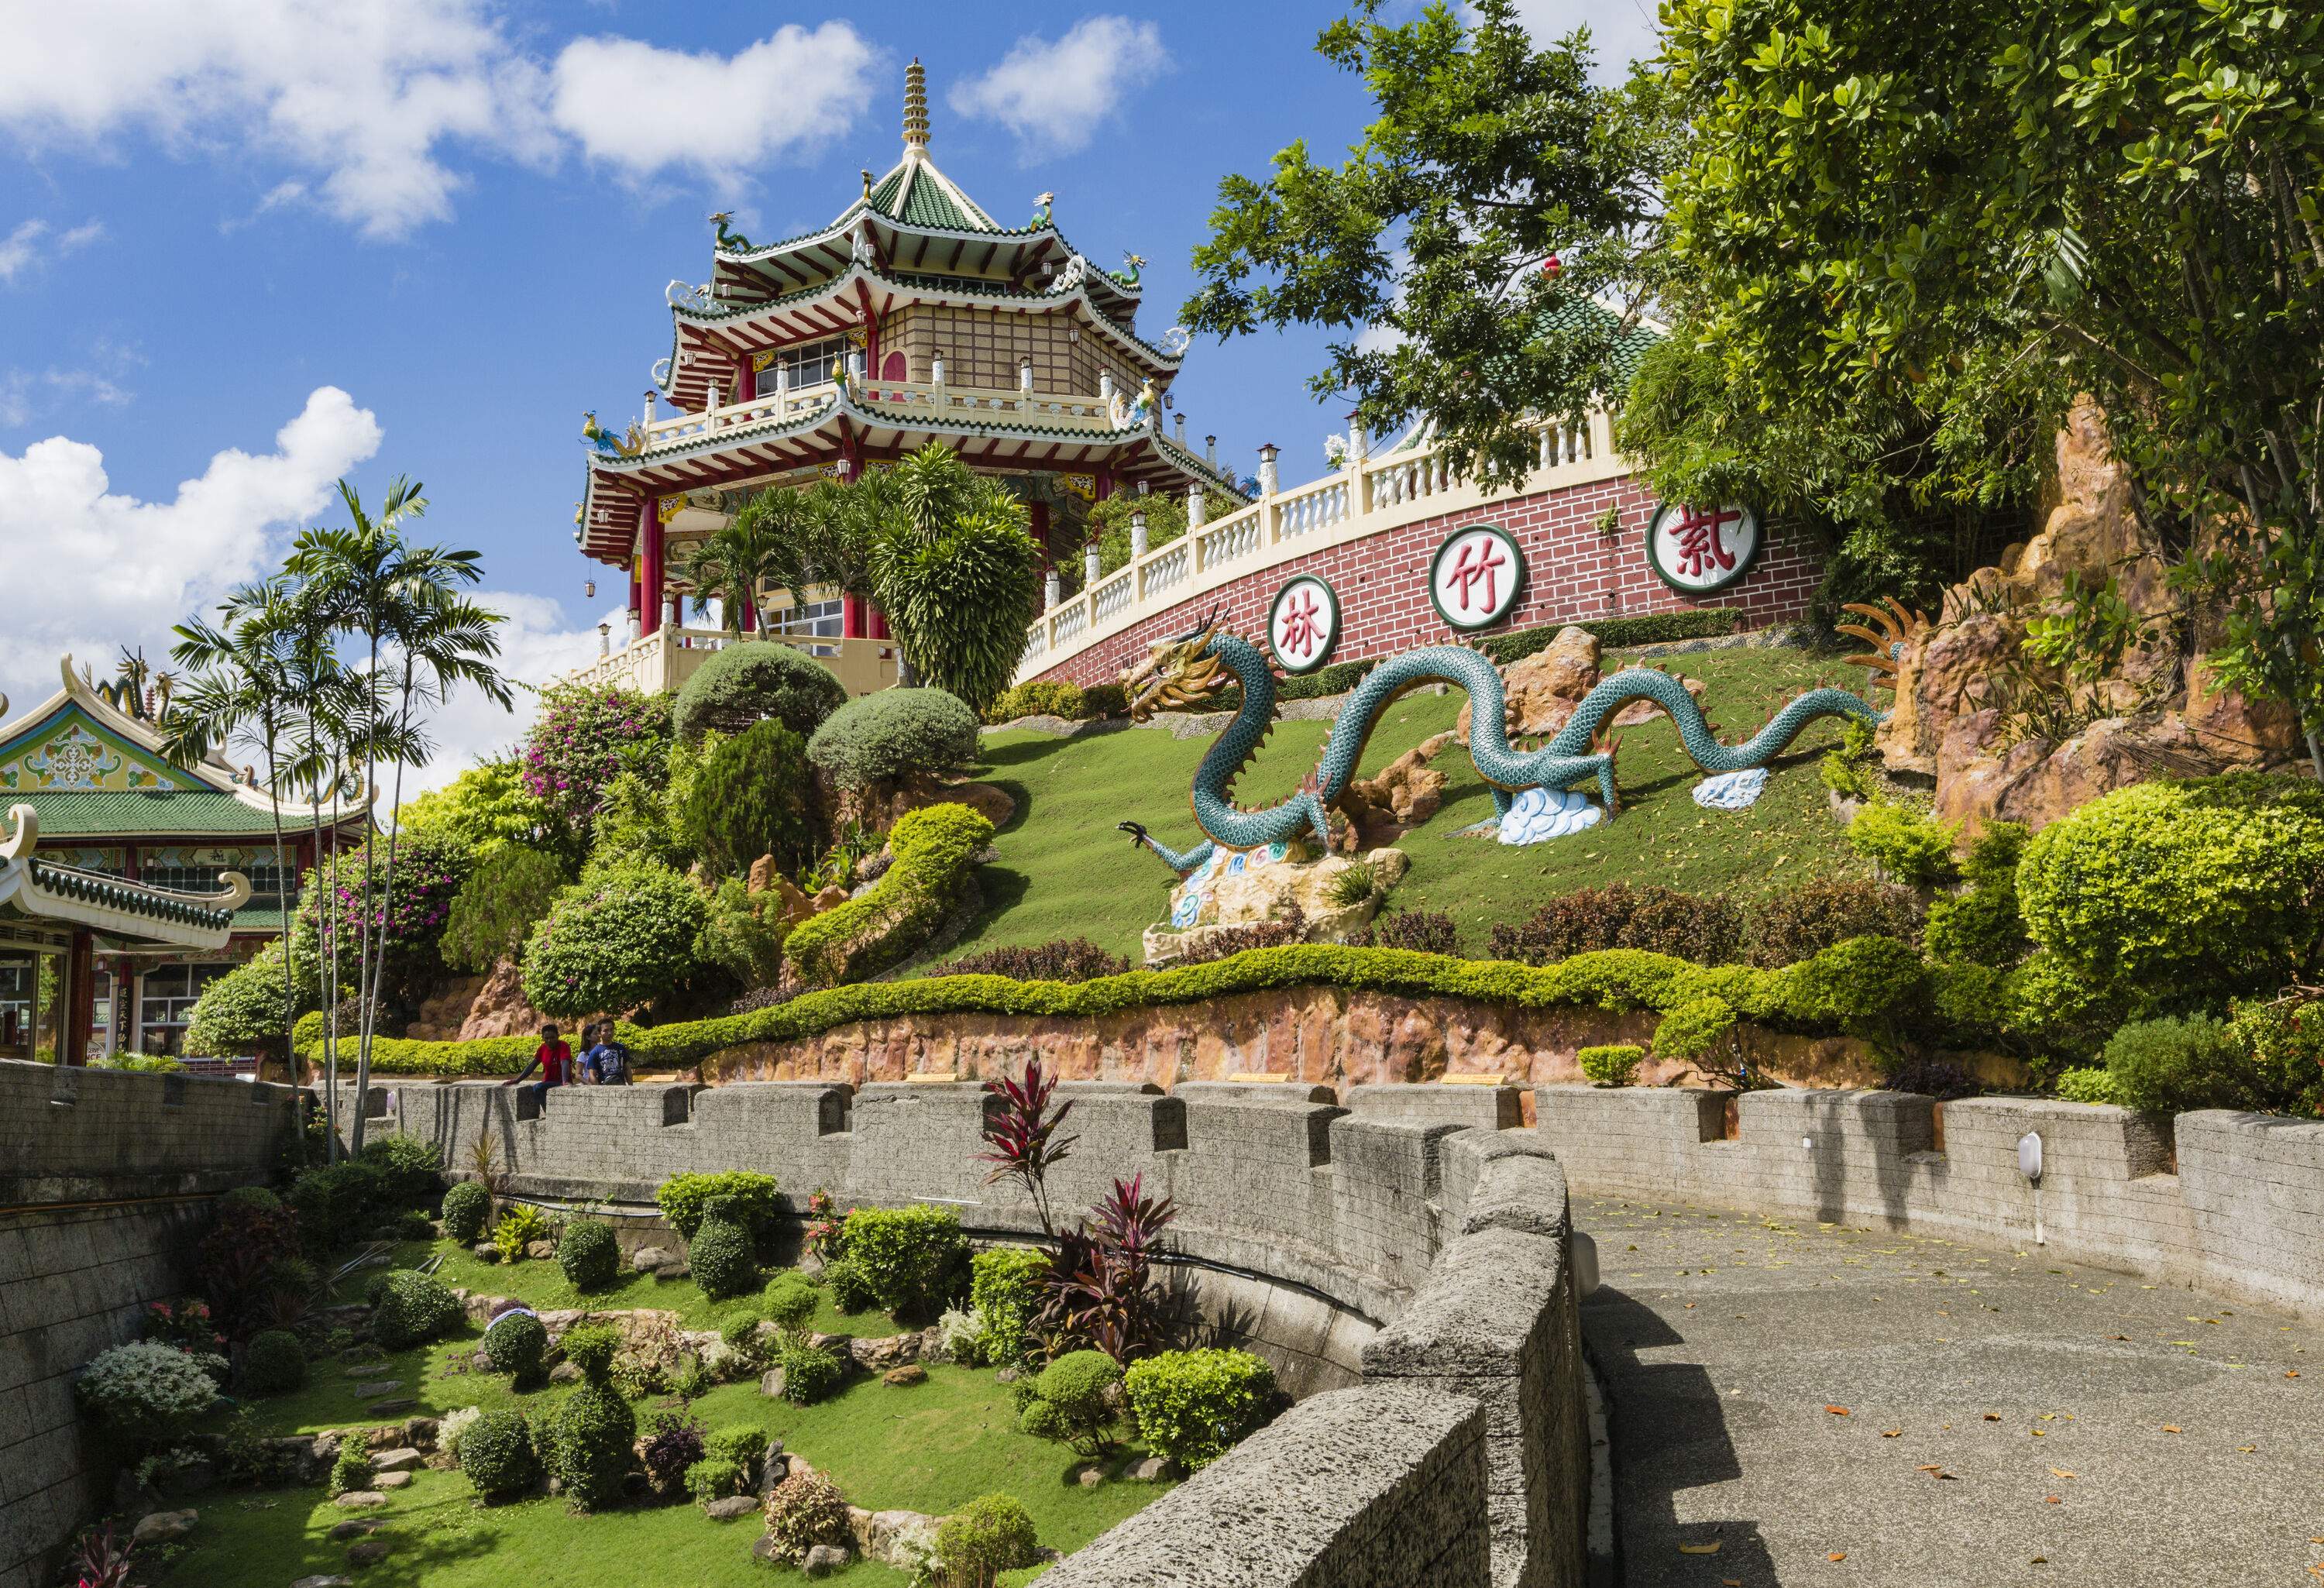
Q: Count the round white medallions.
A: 3